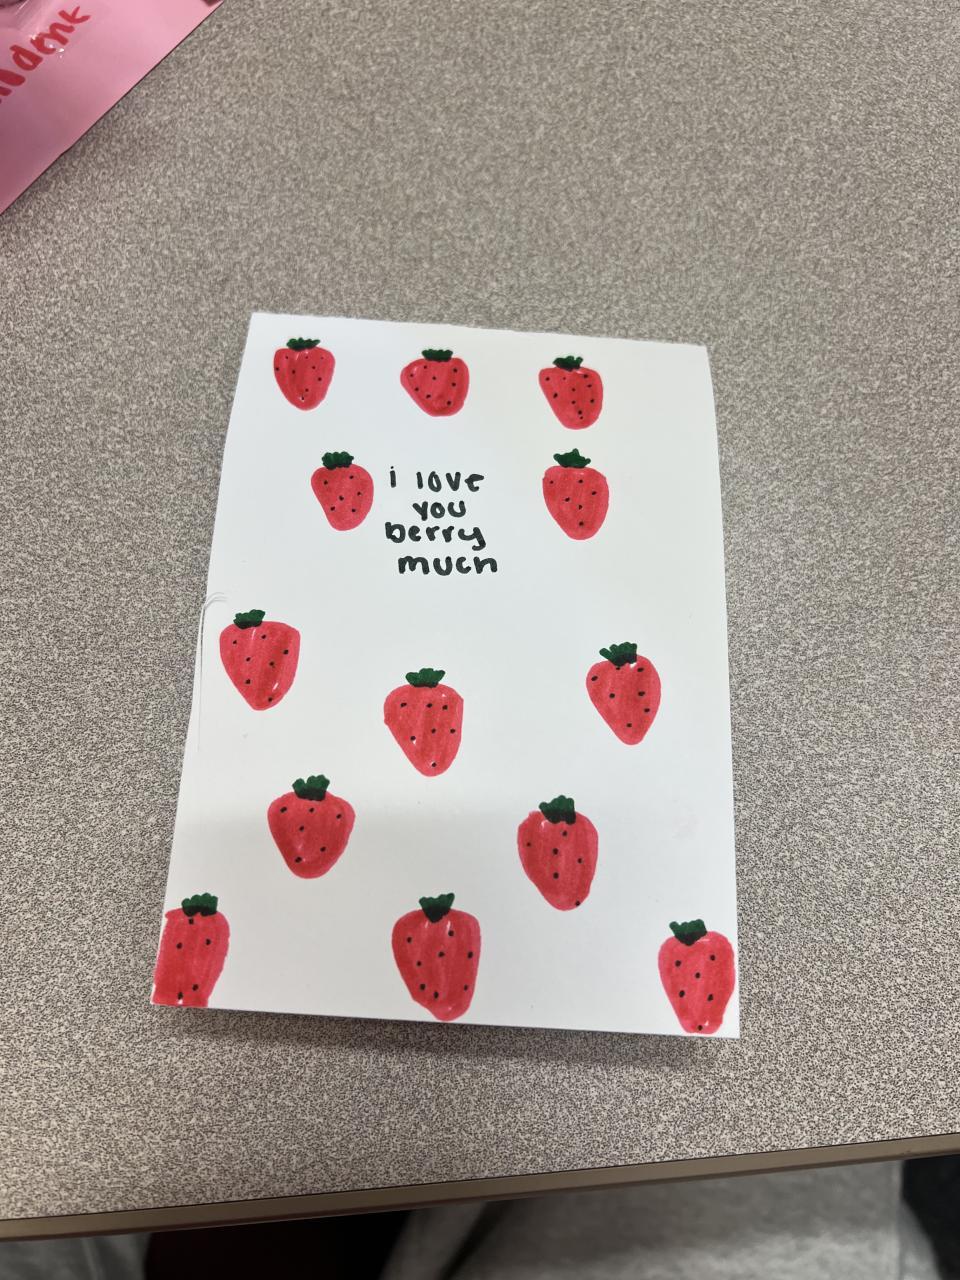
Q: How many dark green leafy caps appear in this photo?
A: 13